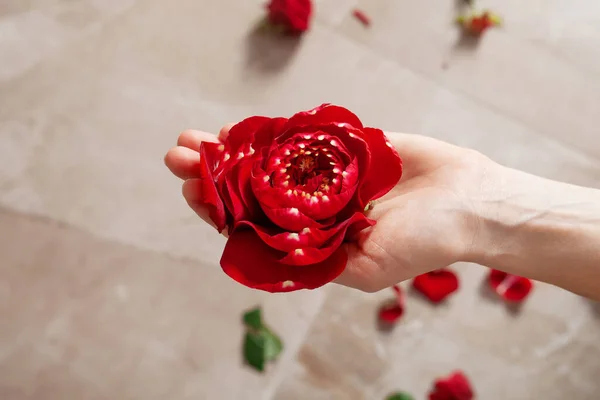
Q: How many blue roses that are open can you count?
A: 0